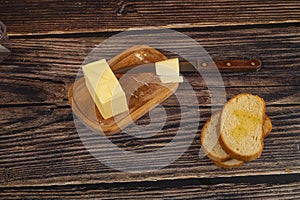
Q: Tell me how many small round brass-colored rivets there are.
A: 3